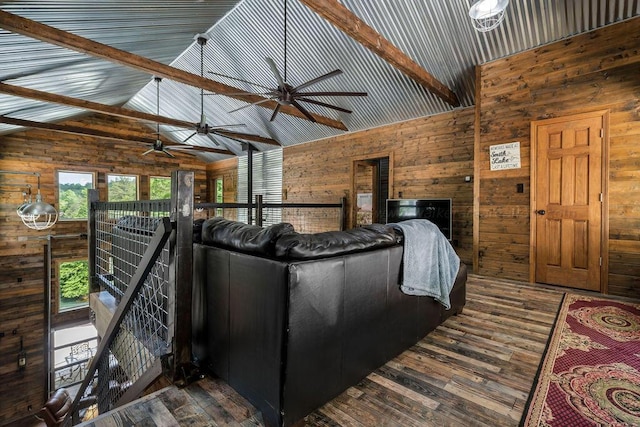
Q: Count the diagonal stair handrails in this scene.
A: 1